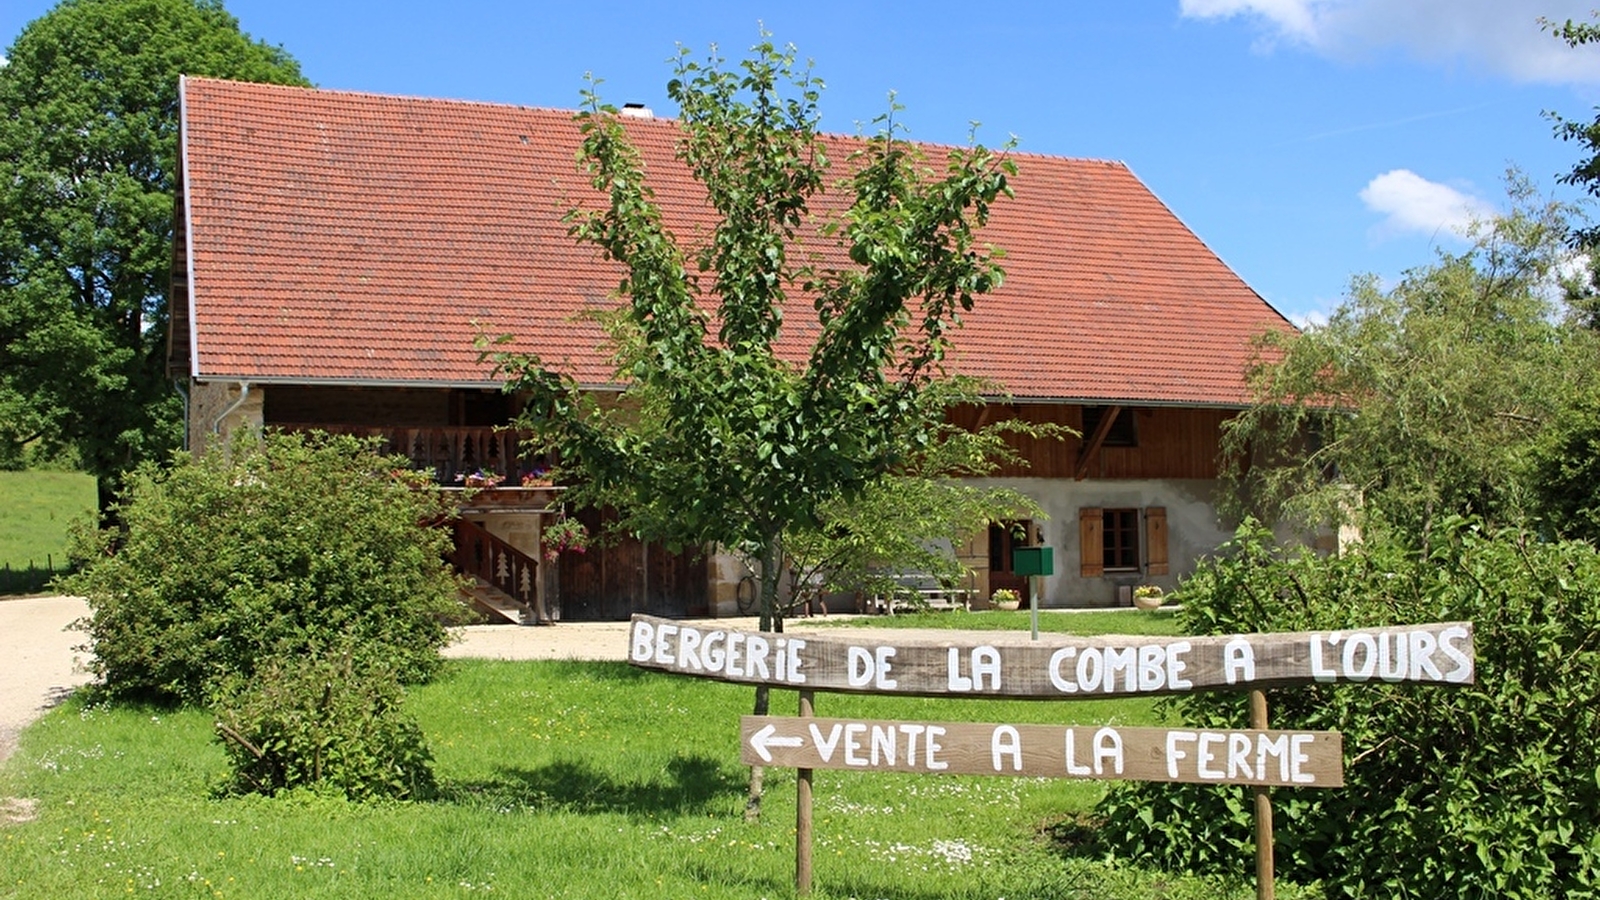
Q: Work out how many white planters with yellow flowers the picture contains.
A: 2